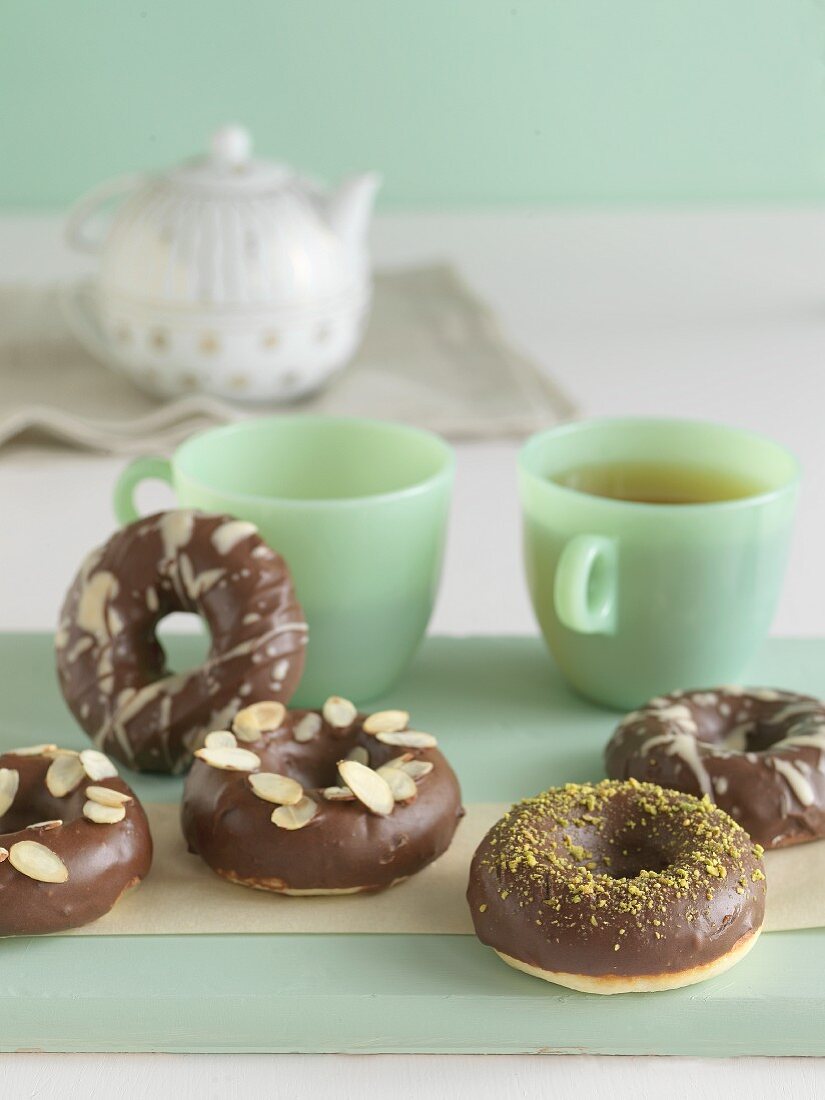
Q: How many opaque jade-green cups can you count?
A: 2